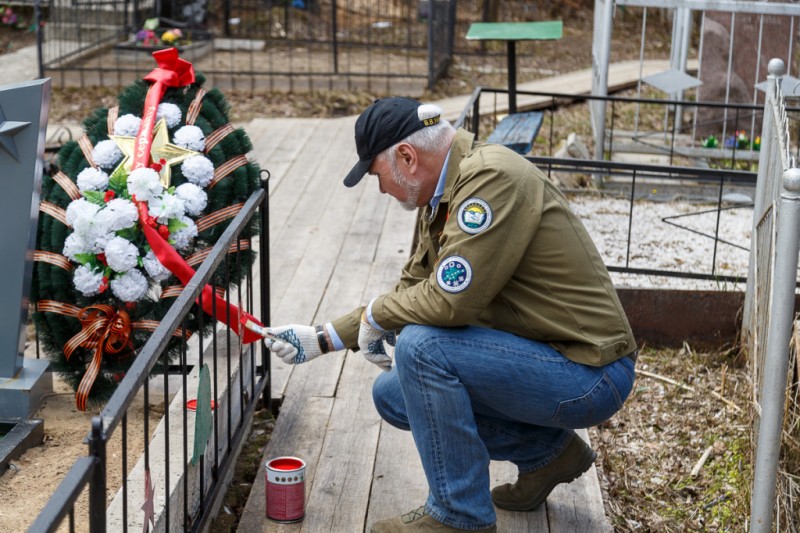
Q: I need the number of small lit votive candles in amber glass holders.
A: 0